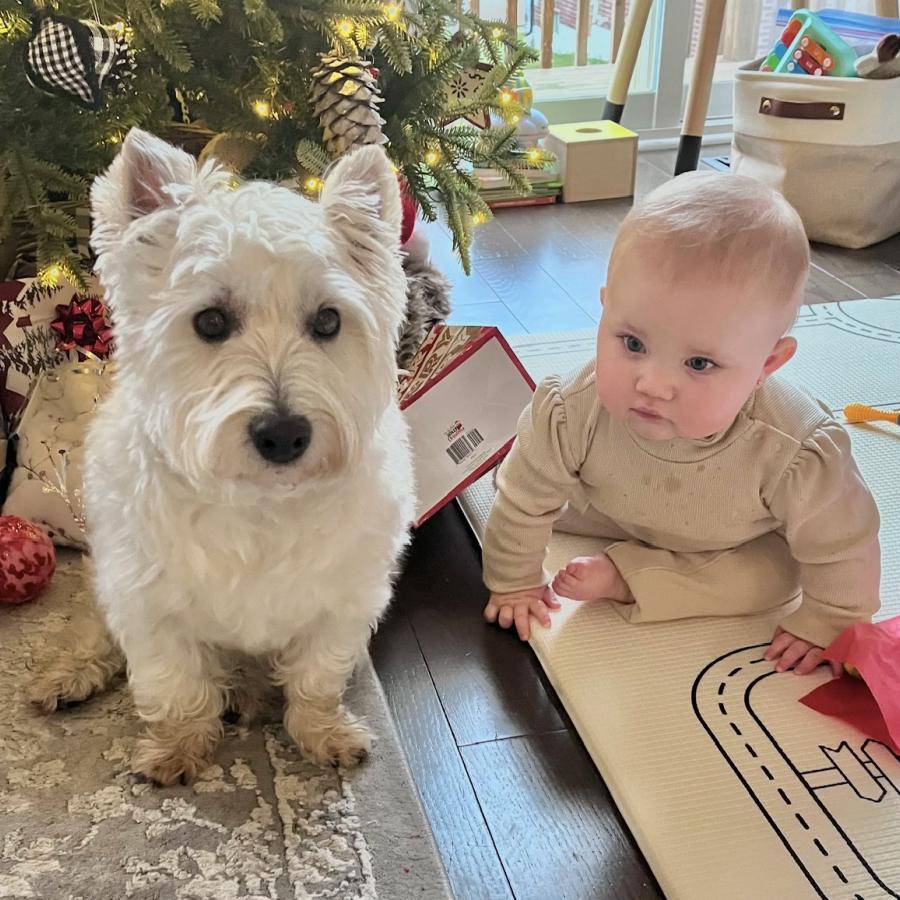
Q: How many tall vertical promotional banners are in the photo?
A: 0